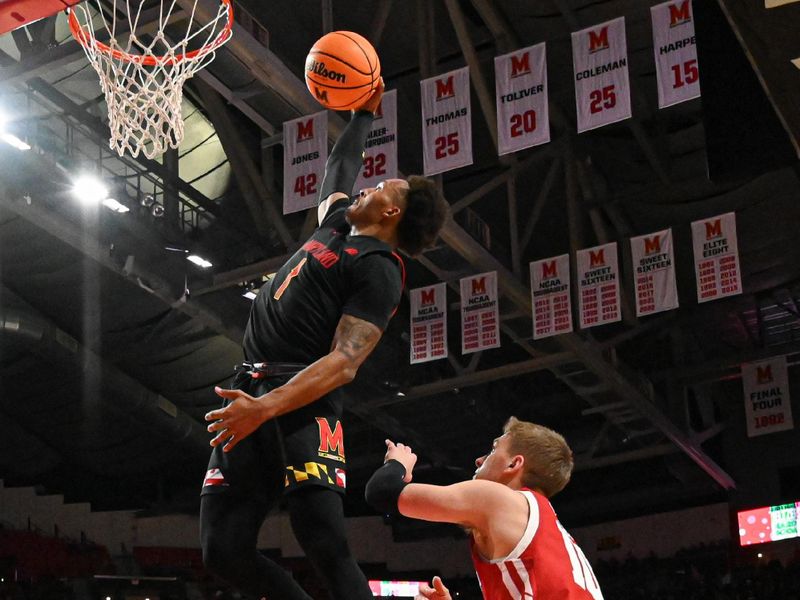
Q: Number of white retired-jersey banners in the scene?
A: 6